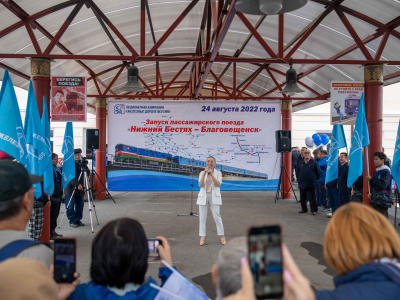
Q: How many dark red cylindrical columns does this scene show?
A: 4